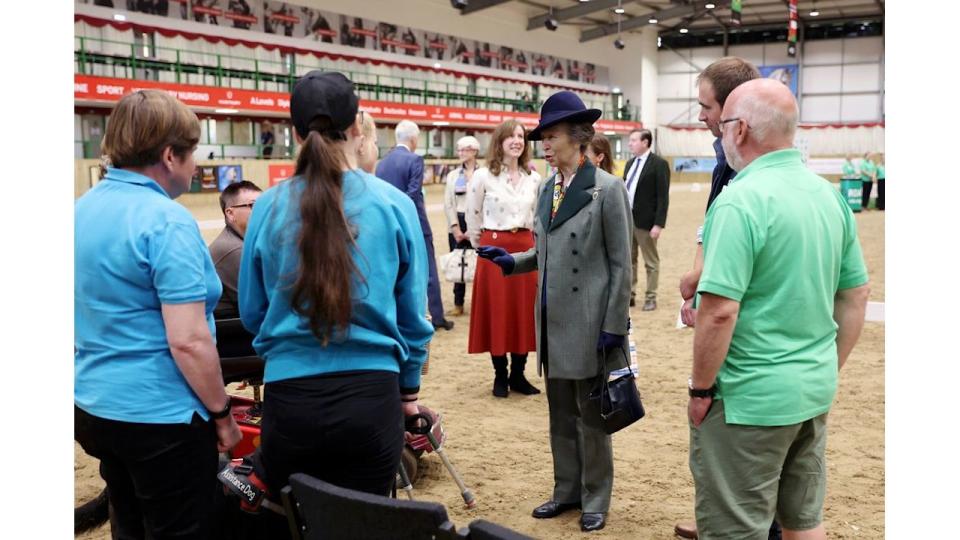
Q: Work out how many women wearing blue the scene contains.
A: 2